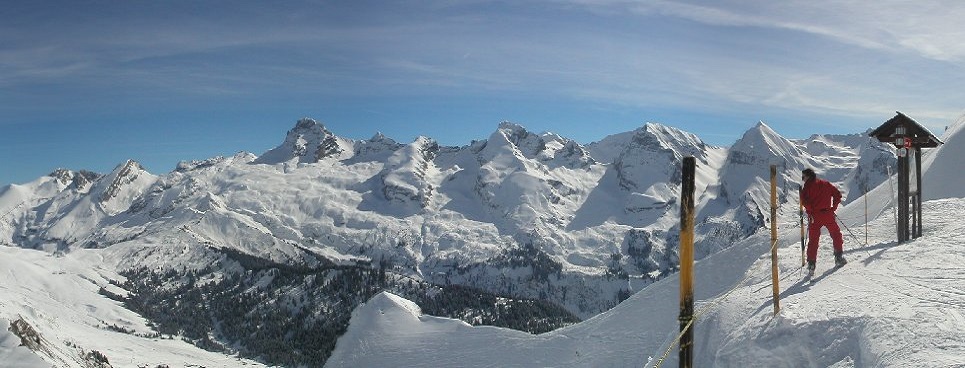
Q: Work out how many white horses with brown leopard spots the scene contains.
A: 0